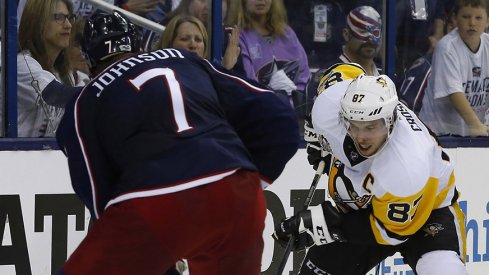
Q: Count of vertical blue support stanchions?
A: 3